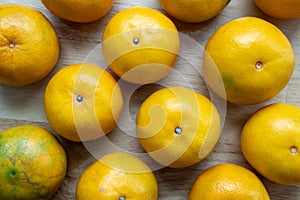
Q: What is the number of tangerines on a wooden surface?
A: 12